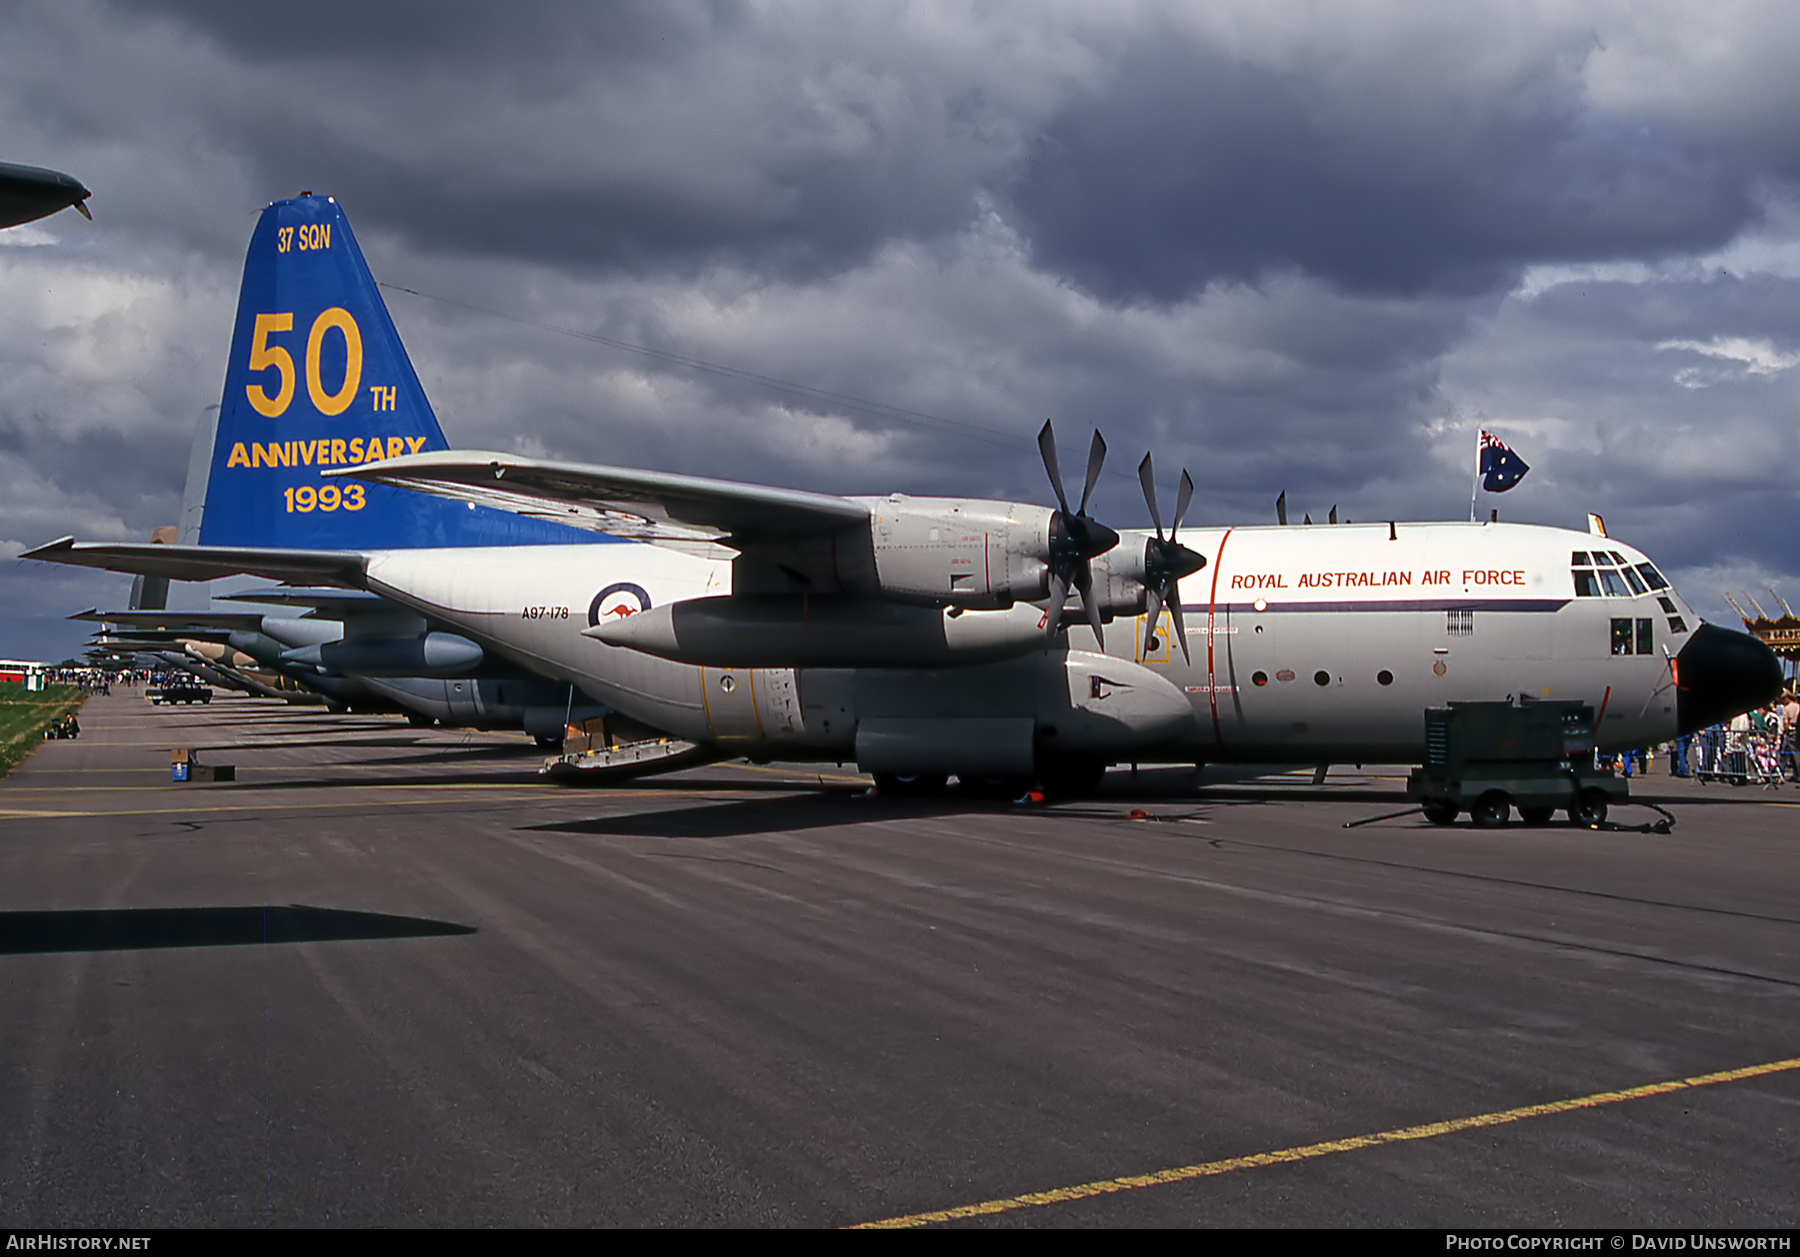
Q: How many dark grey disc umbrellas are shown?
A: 0